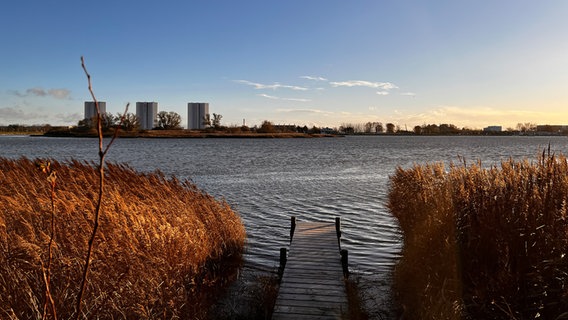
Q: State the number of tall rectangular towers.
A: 3